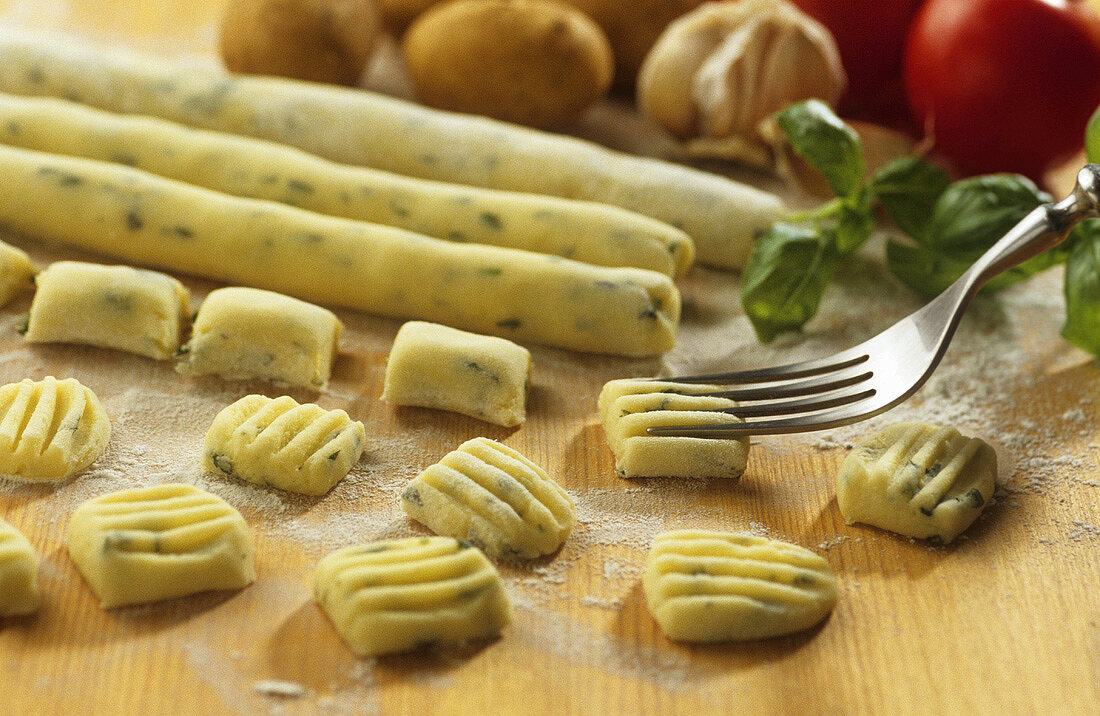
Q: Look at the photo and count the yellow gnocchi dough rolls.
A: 3